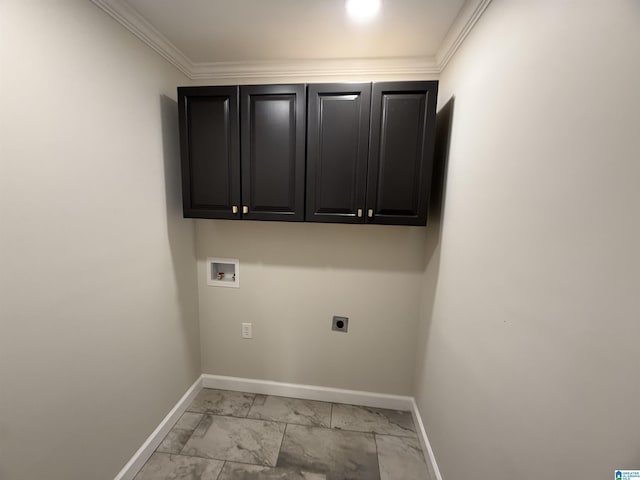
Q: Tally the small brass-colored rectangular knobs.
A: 4